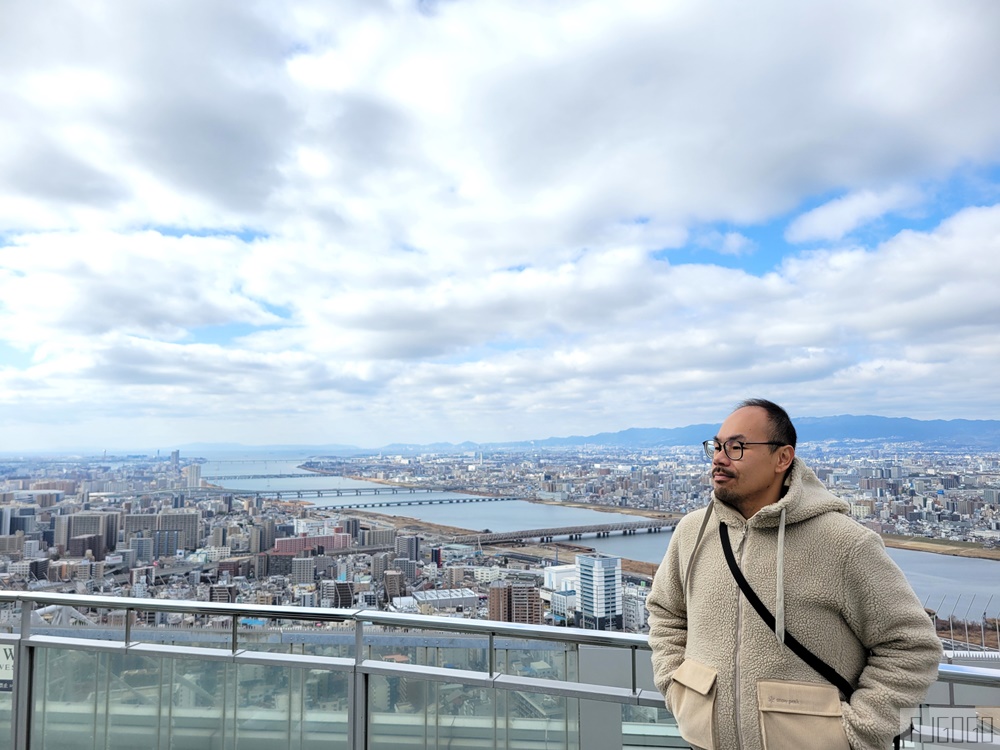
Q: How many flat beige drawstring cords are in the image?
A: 2